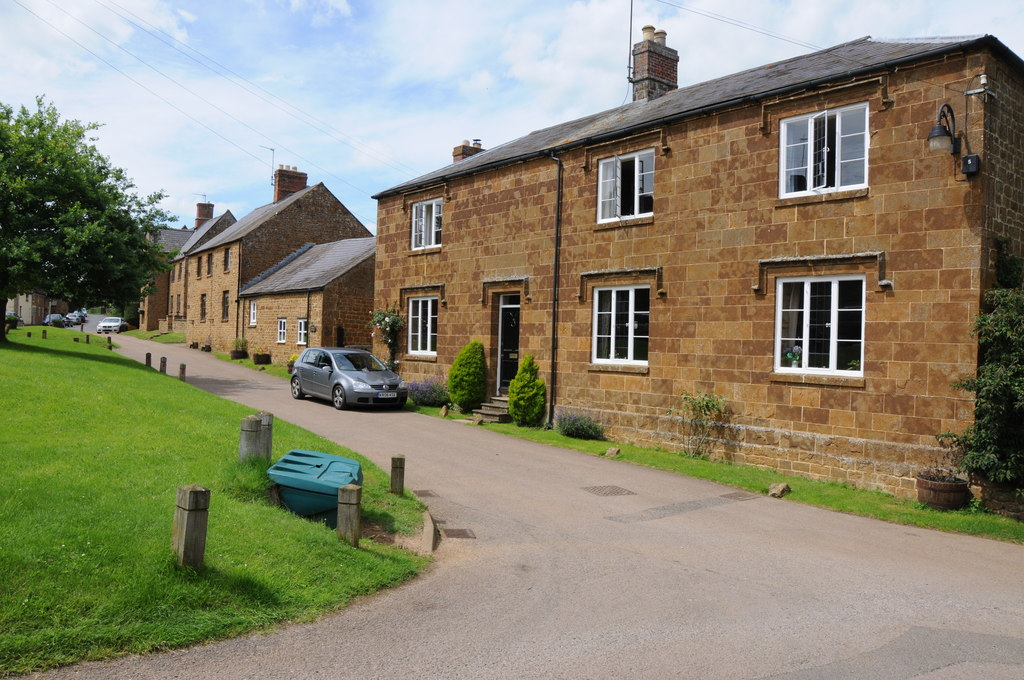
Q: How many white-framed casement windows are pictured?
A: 9